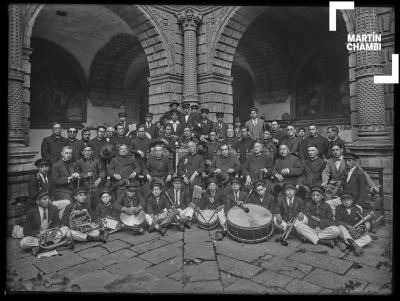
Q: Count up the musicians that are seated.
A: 12